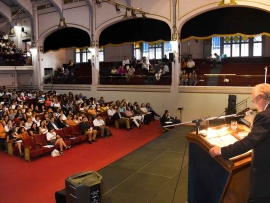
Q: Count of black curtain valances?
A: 3